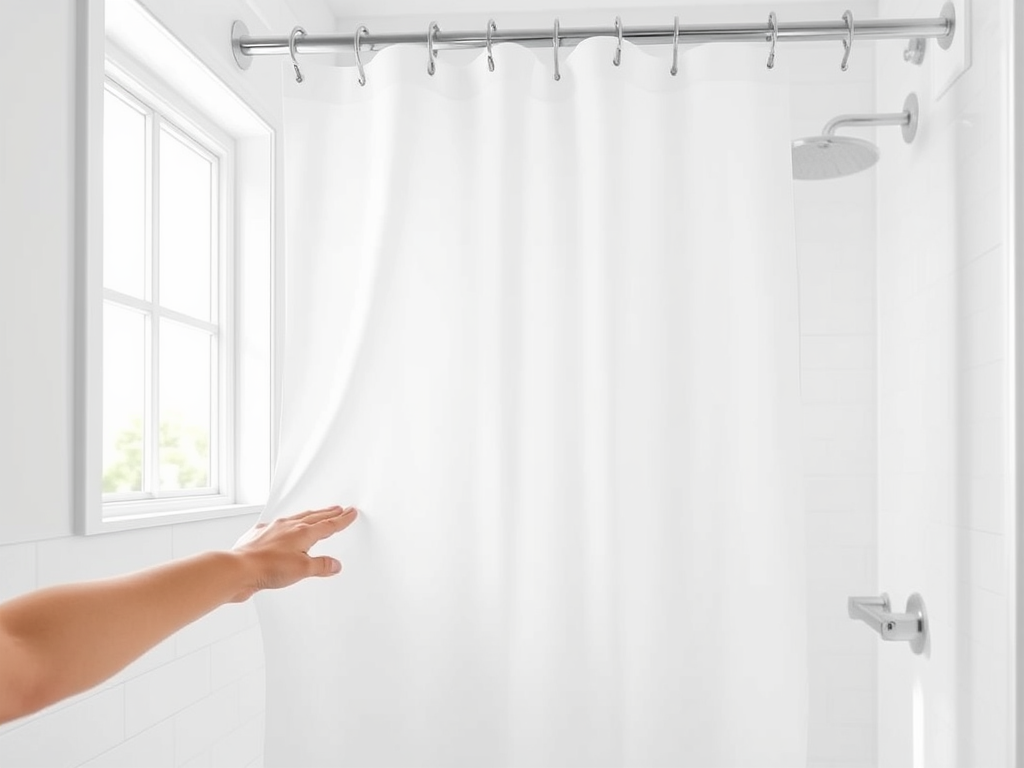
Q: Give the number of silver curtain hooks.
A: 9